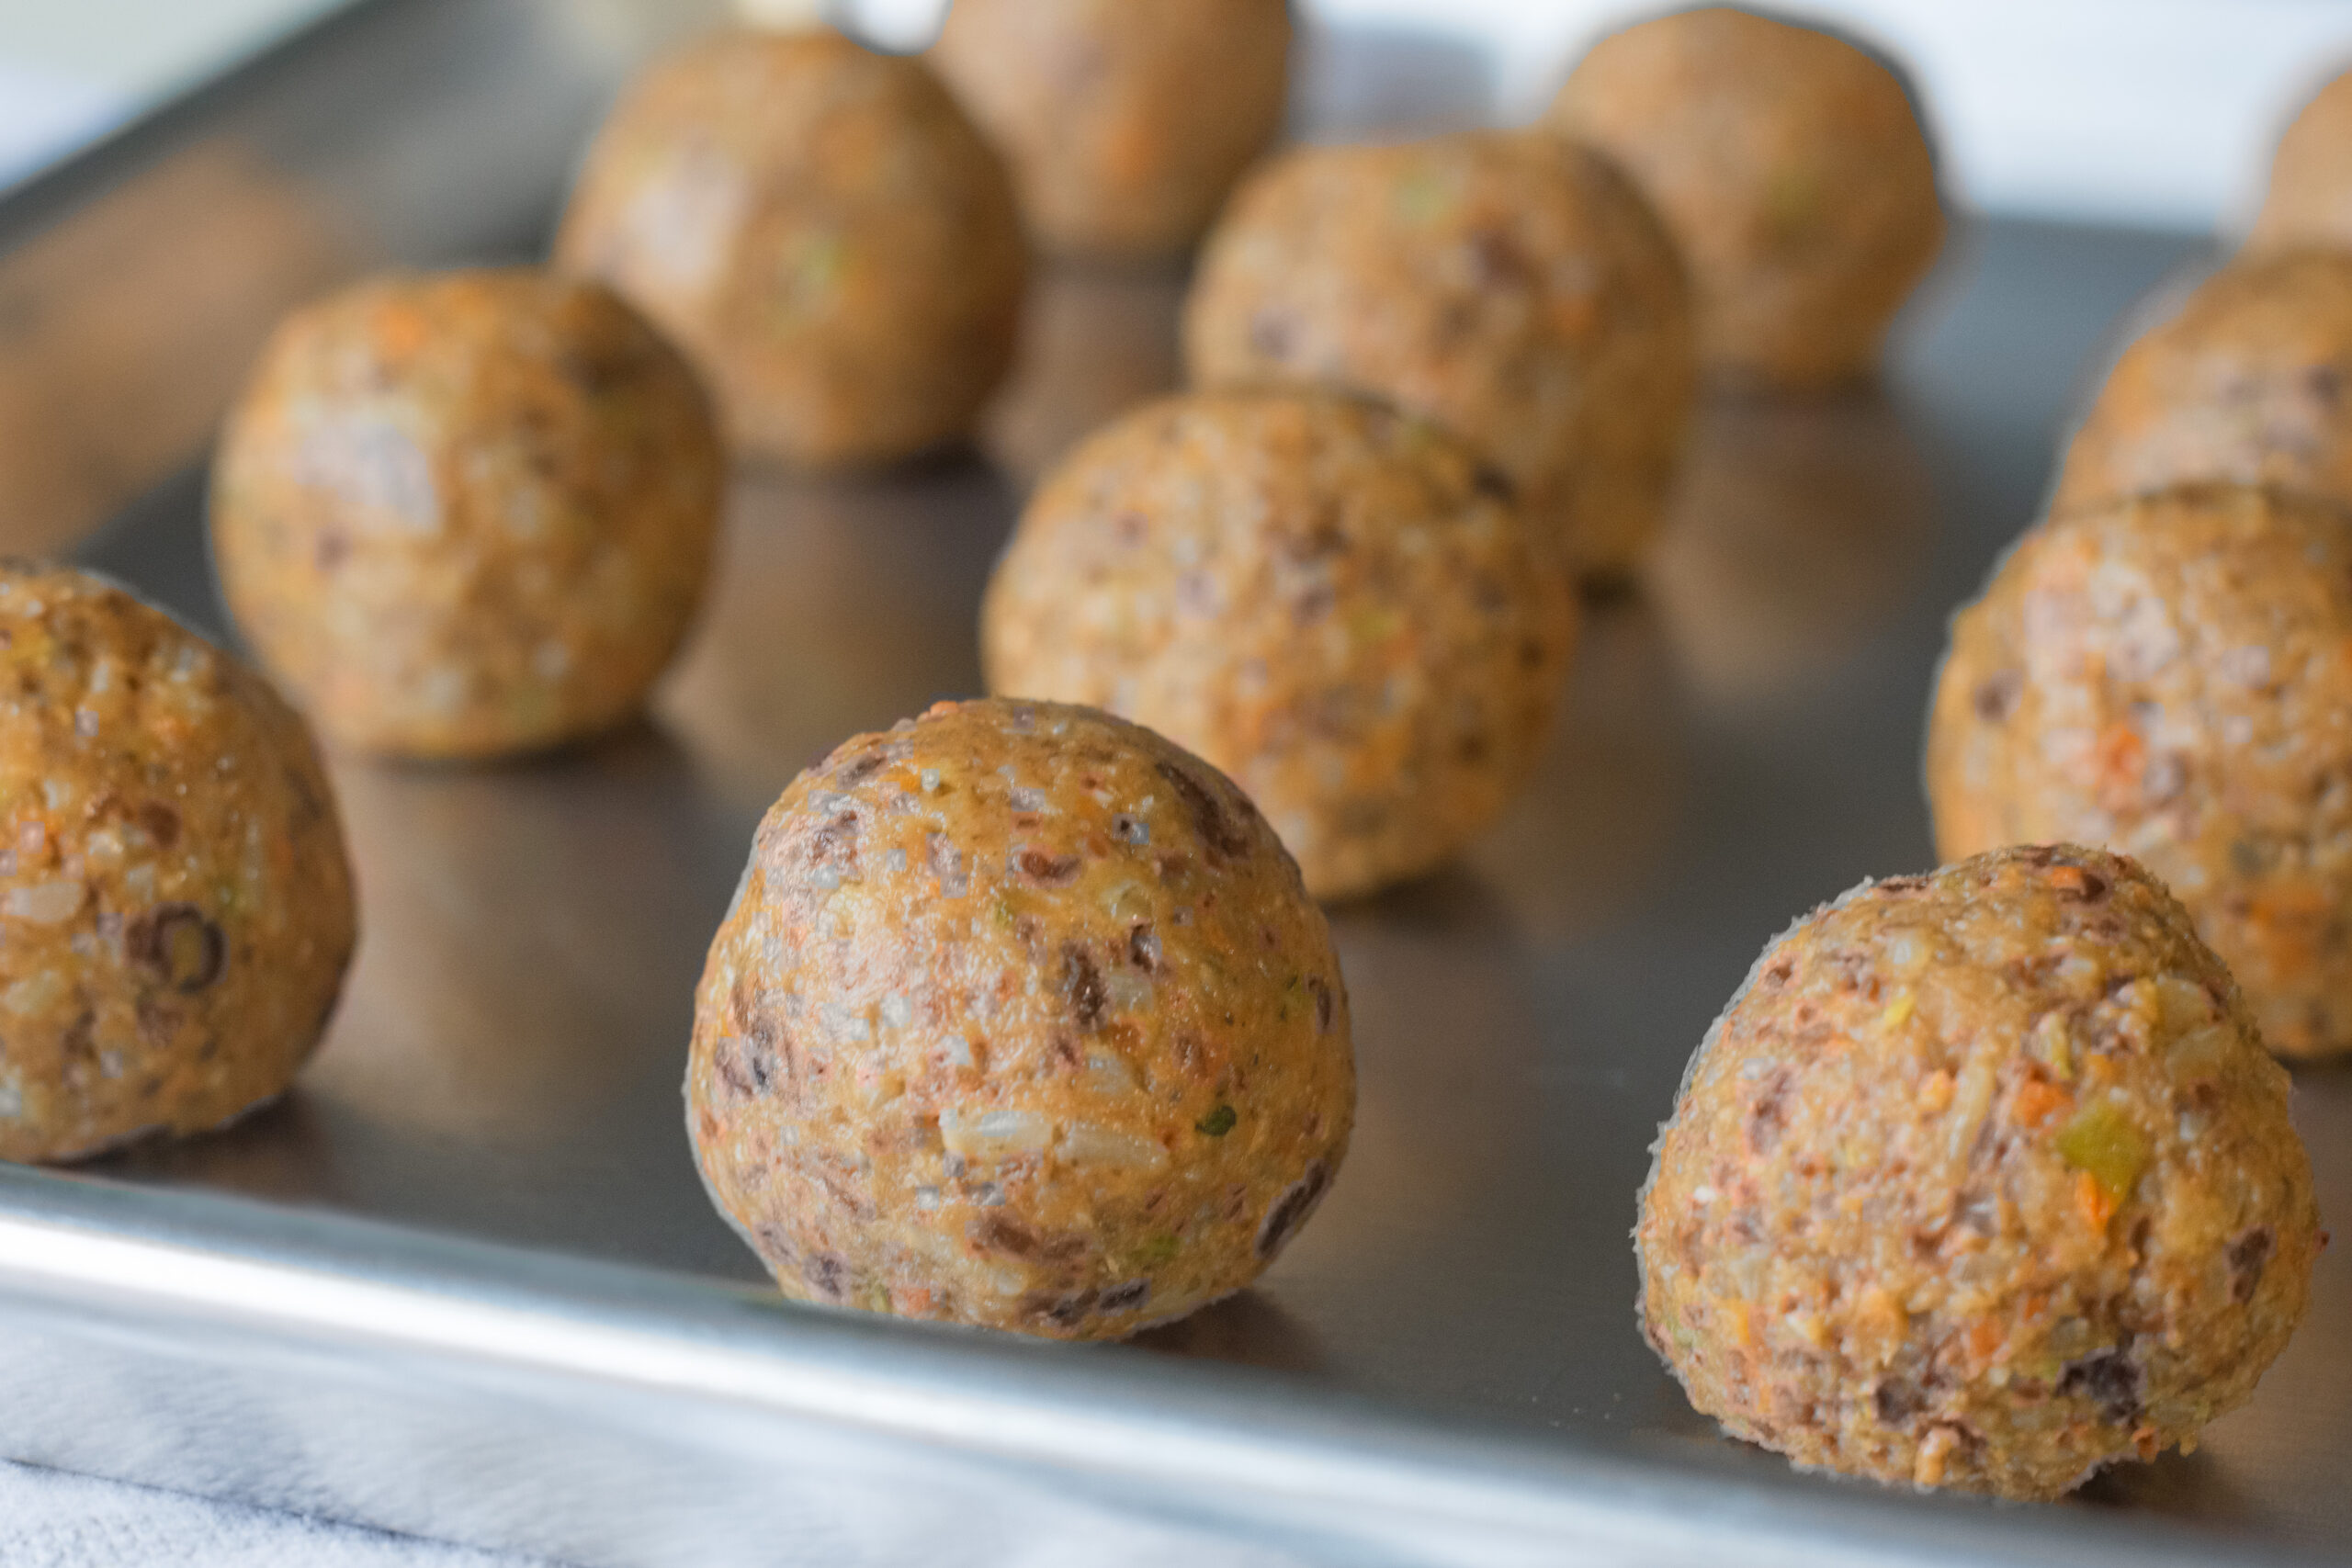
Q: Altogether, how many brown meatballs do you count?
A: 12